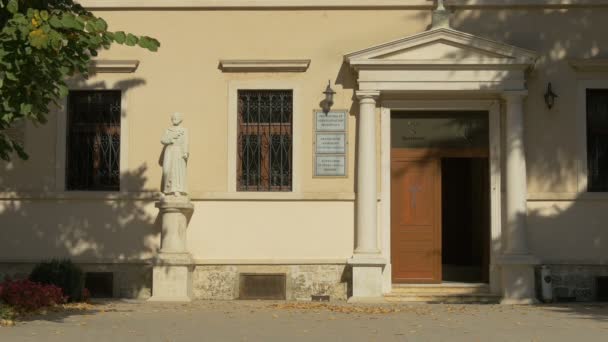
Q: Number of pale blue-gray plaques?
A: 3